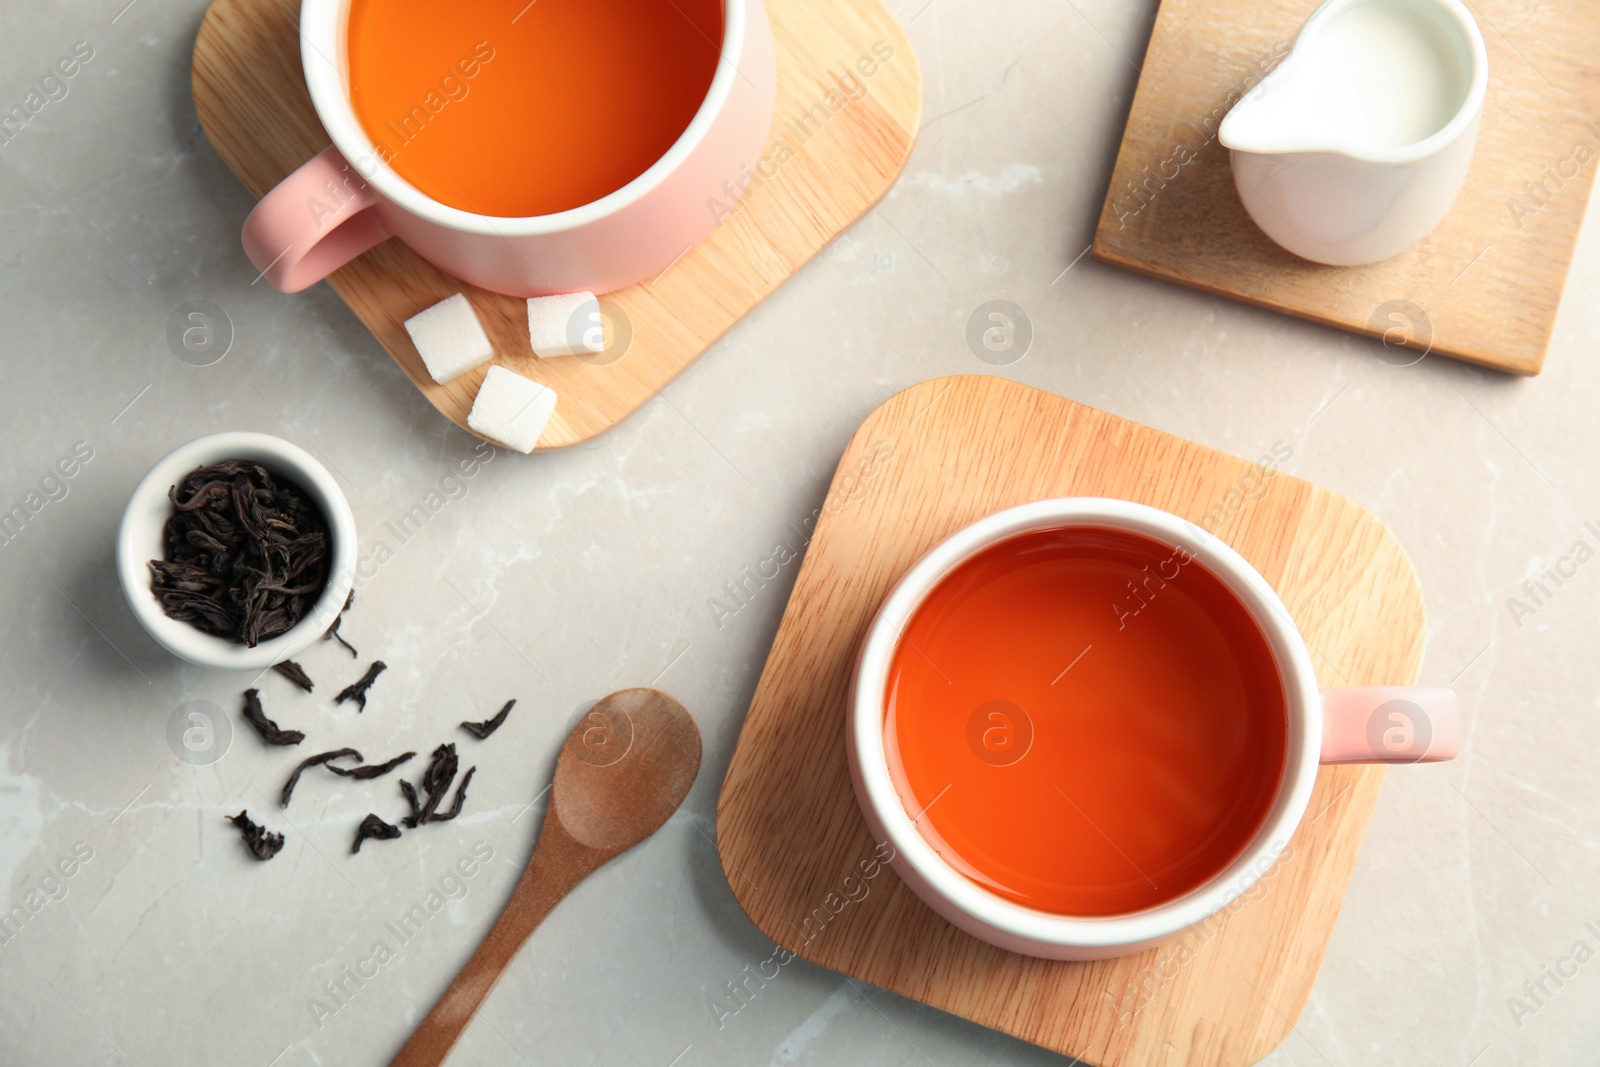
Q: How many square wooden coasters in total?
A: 3